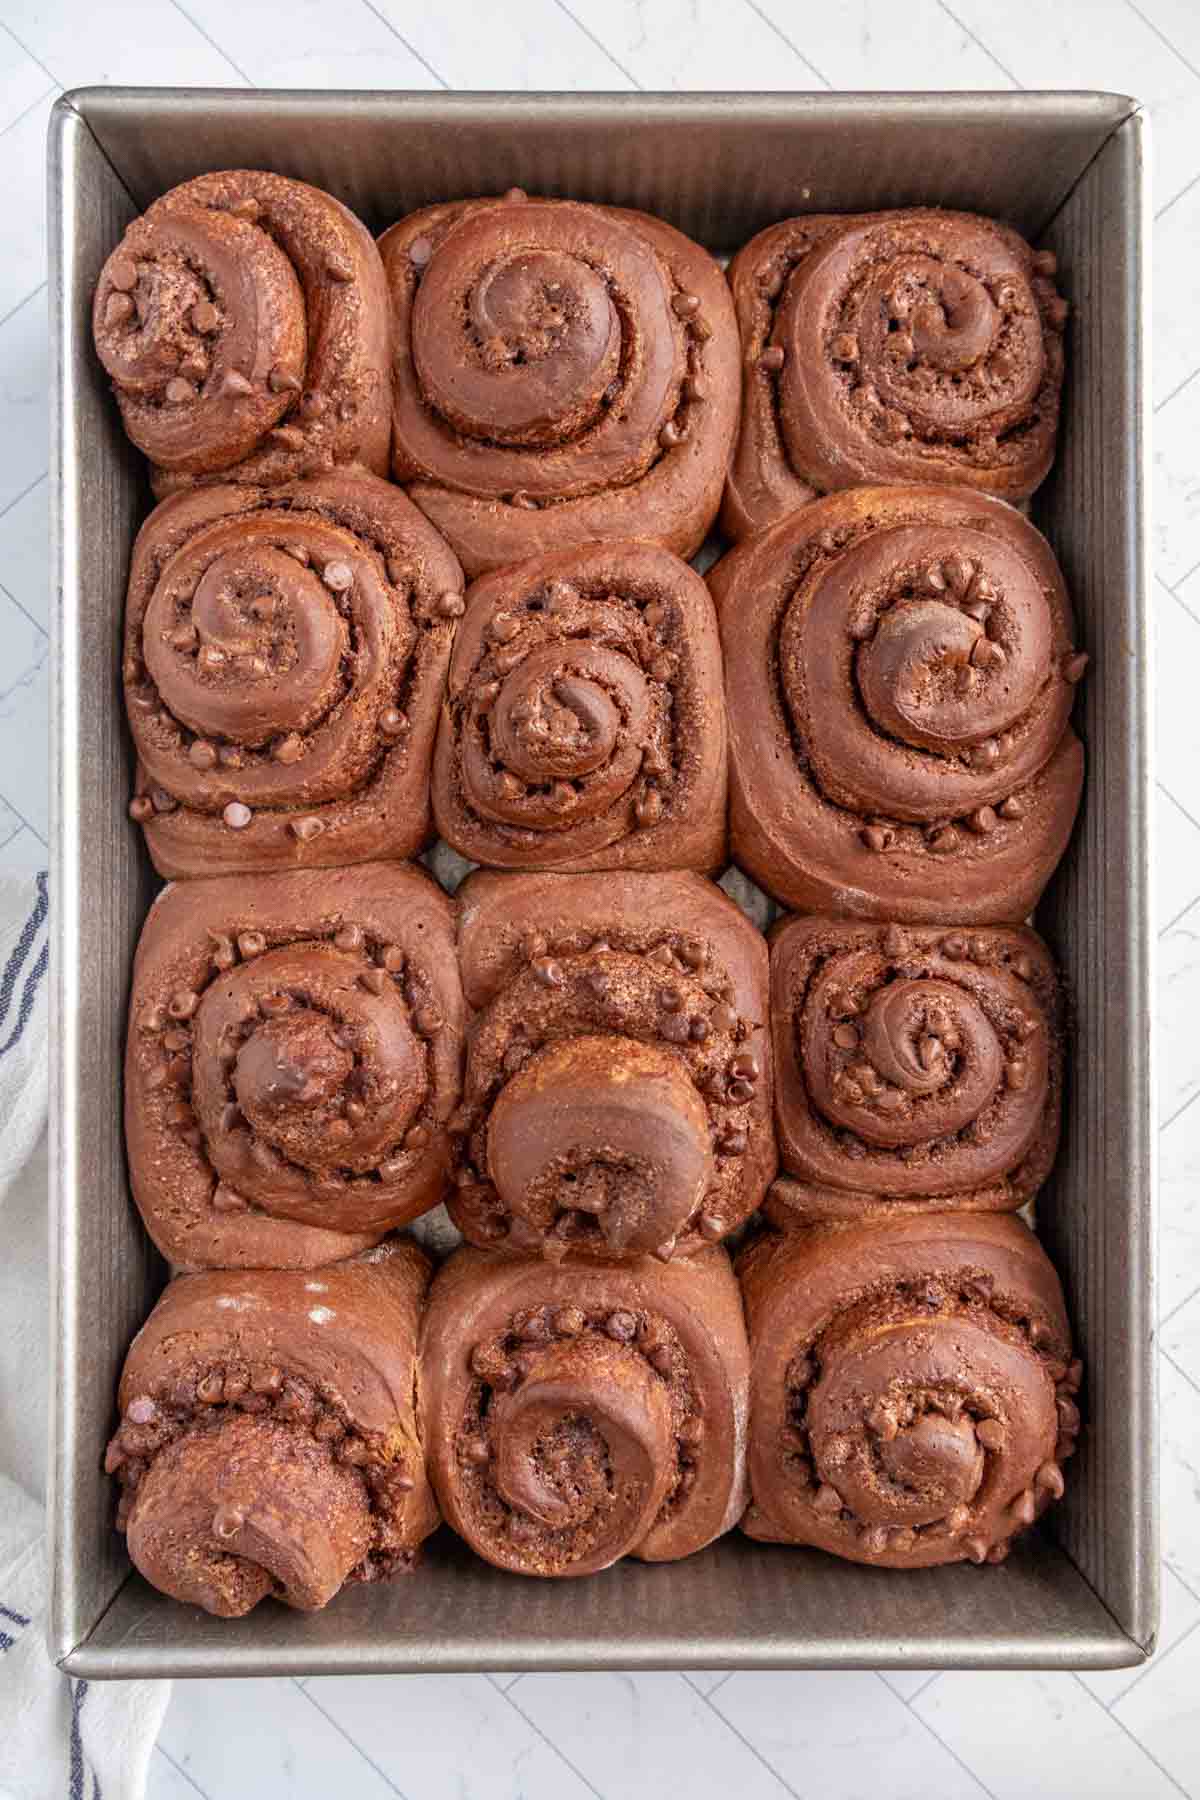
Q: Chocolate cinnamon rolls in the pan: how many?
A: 12